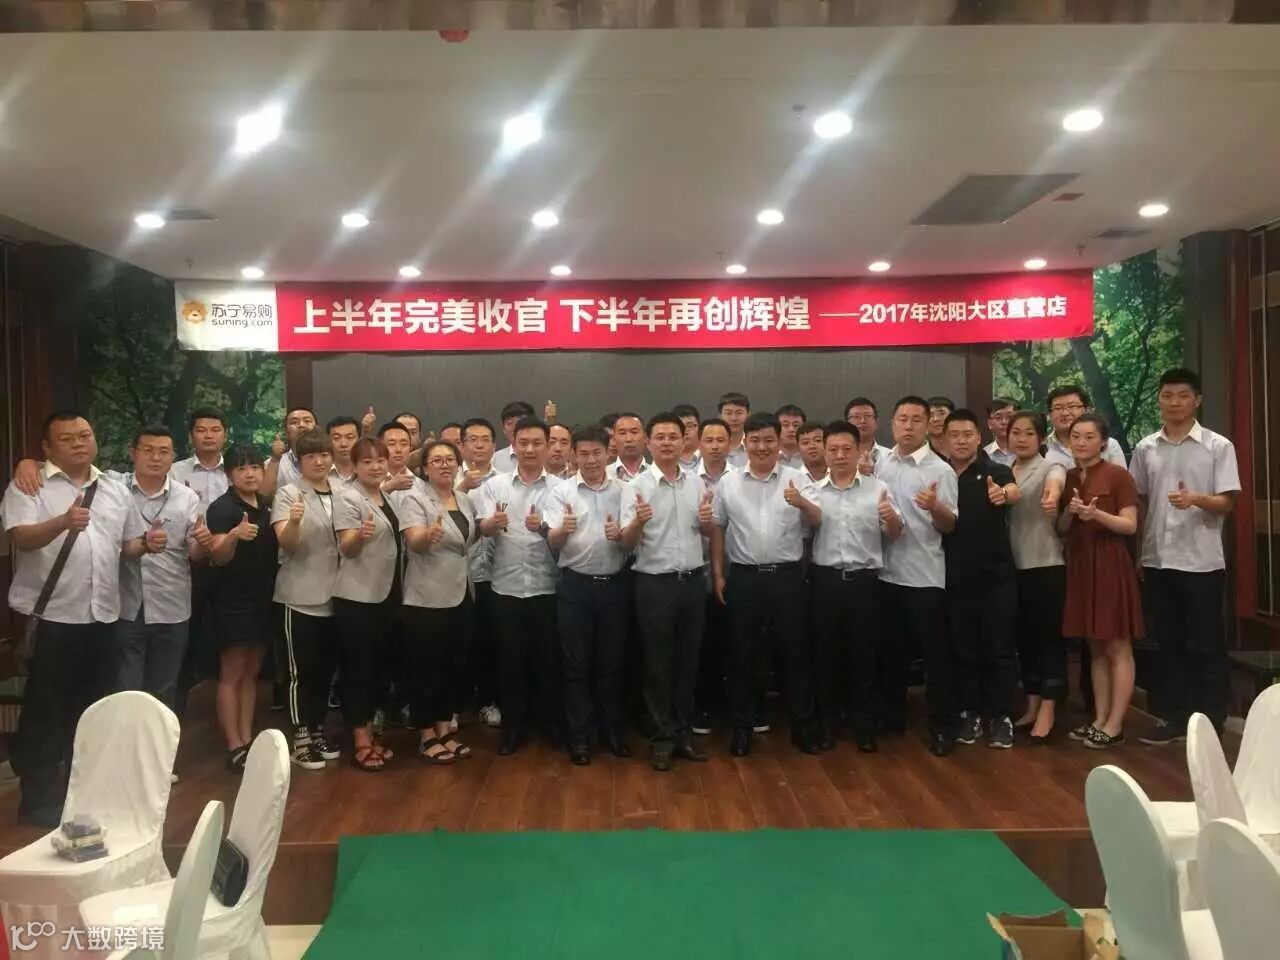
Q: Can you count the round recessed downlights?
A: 15